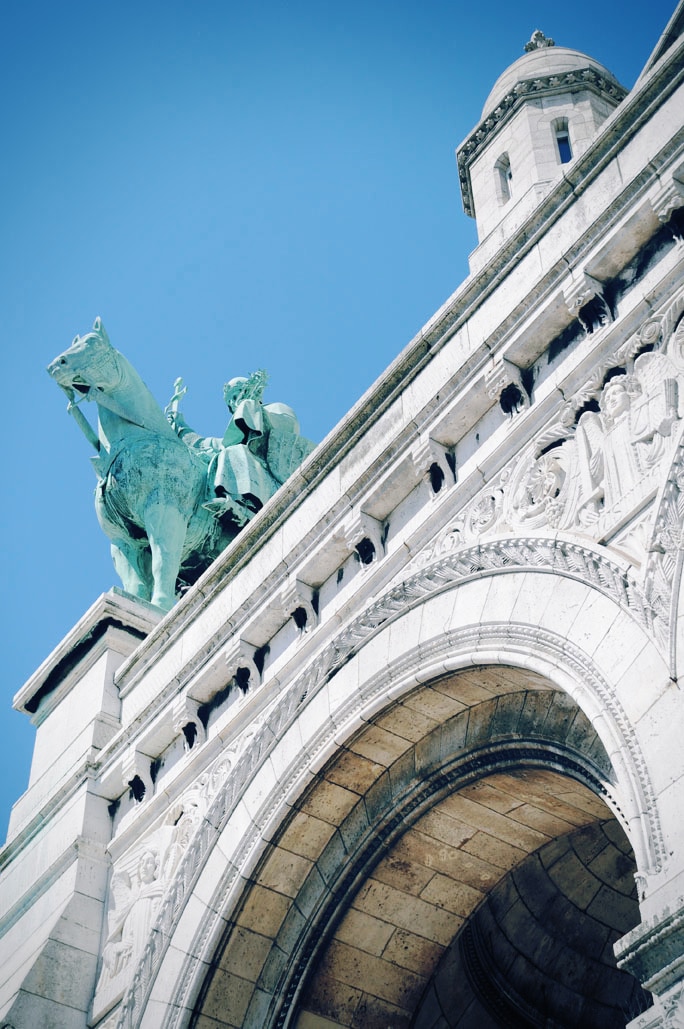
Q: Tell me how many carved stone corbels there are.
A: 9